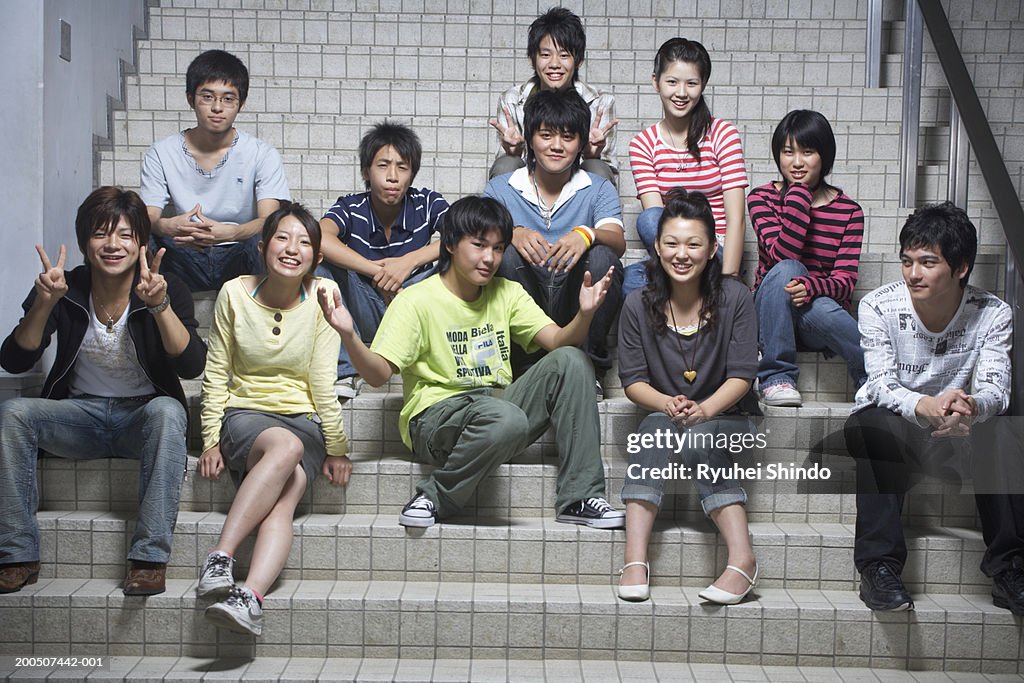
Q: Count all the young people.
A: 11